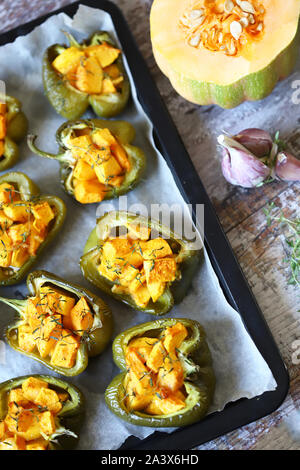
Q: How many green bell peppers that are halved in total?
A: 8